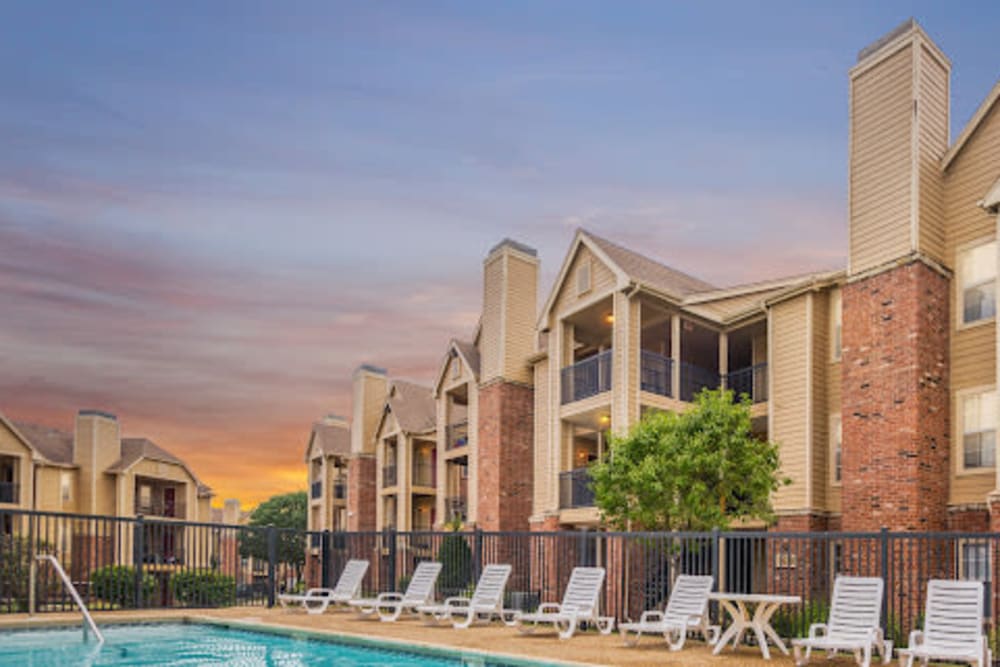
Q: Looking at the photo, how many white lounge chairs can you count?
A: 7